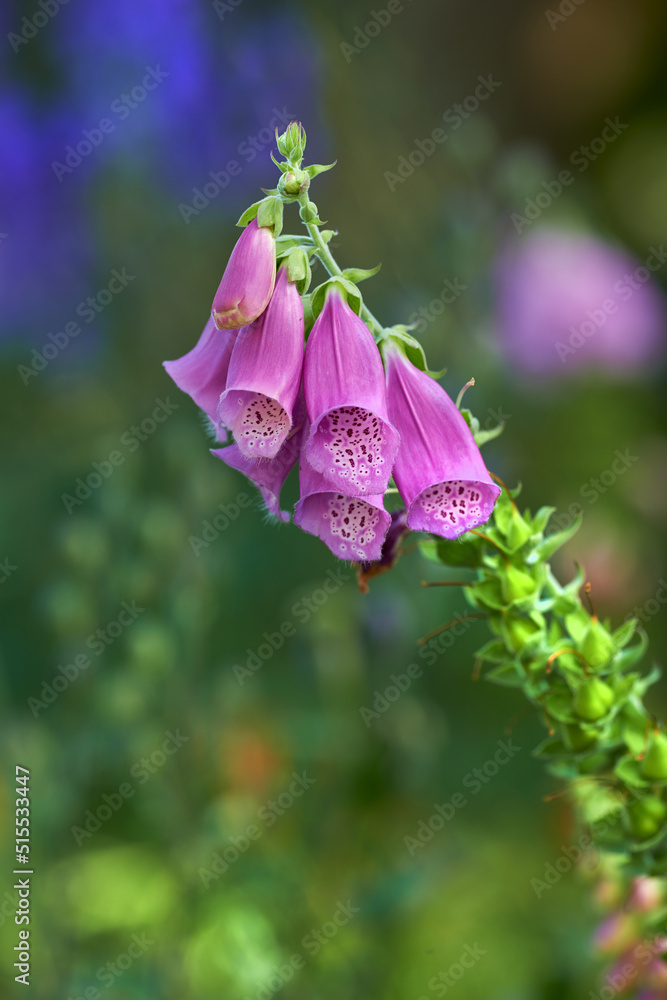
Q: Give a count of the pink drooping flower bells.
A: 7